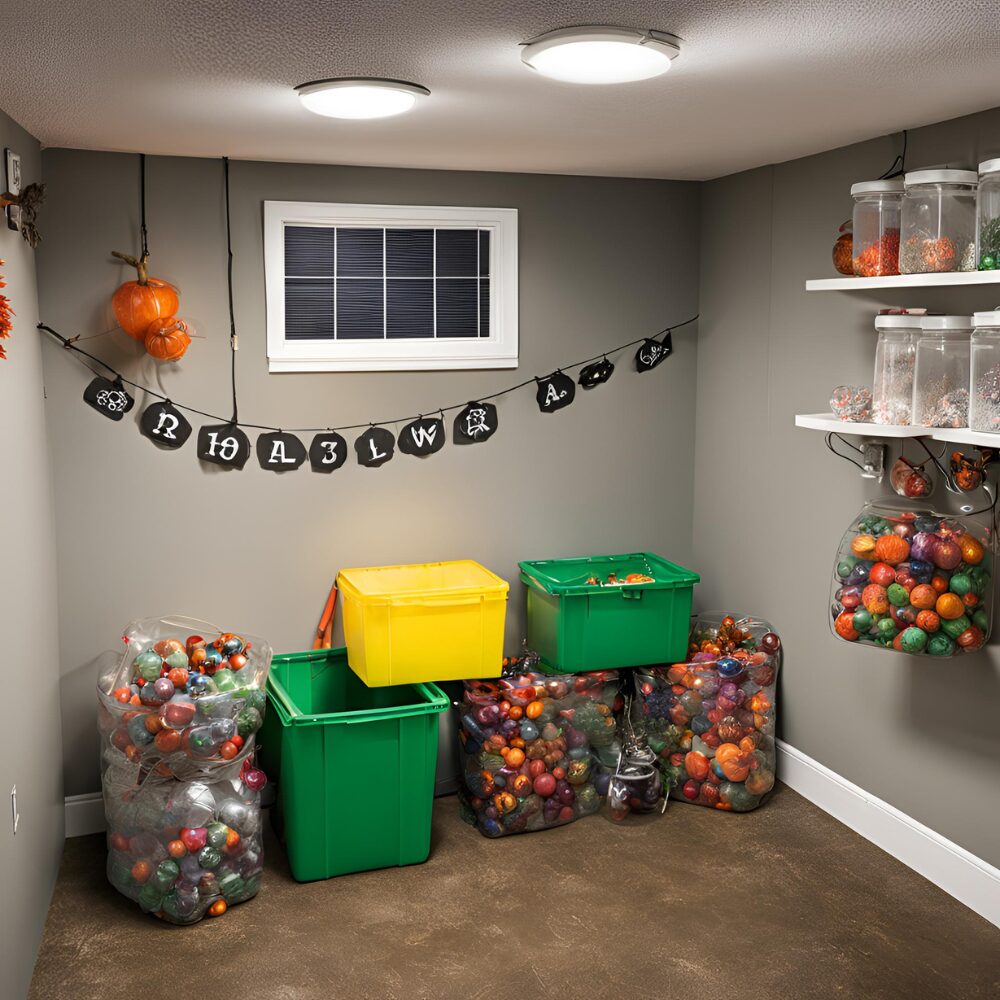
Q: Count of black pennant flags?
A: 11